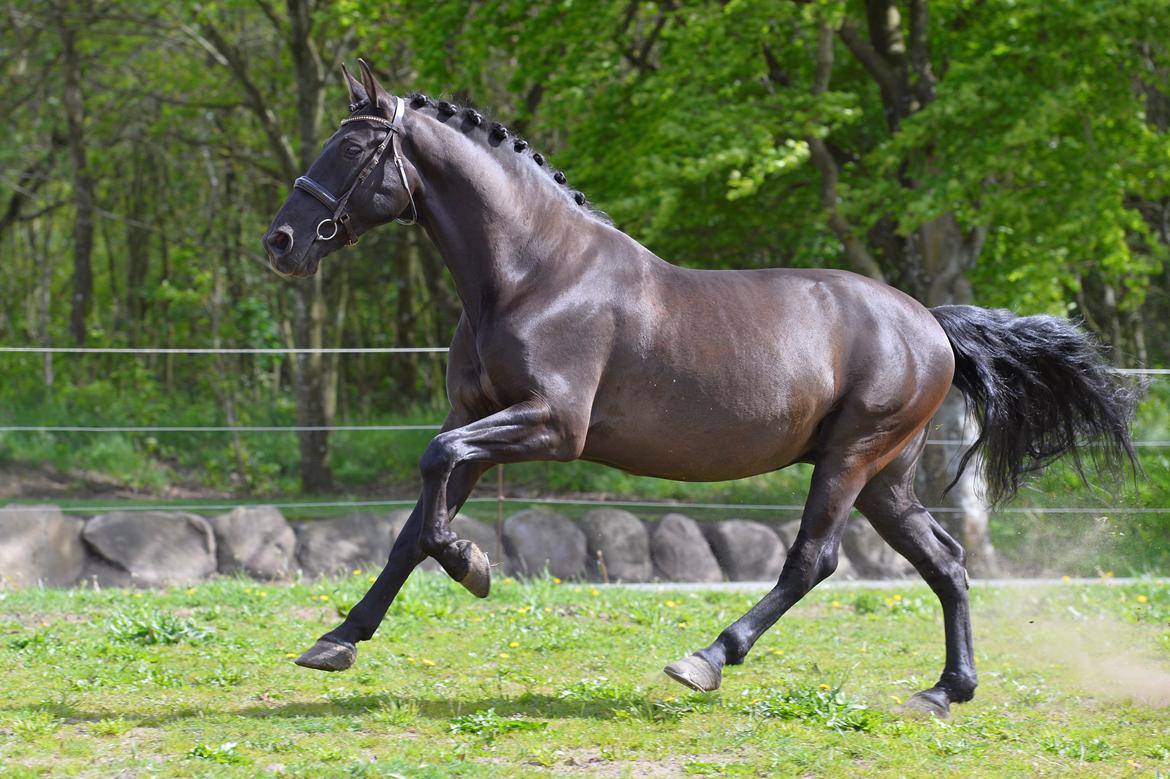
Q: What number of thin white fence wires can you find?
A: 3